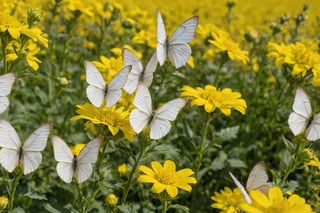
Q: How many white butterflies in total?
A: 9